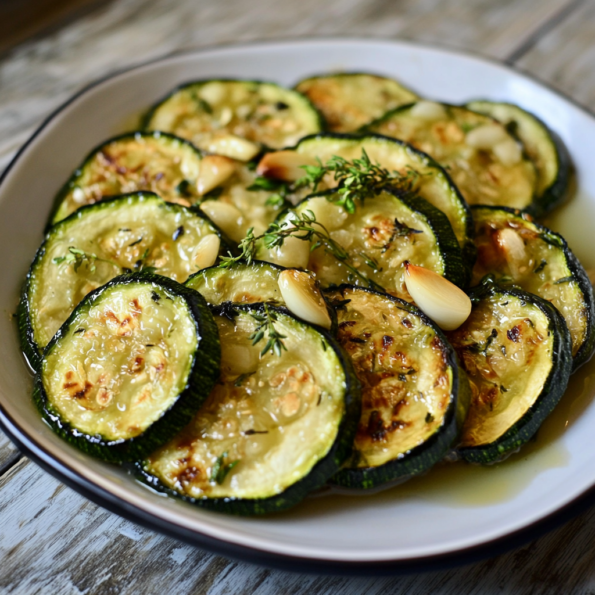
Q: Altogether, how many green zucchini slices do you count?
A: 14